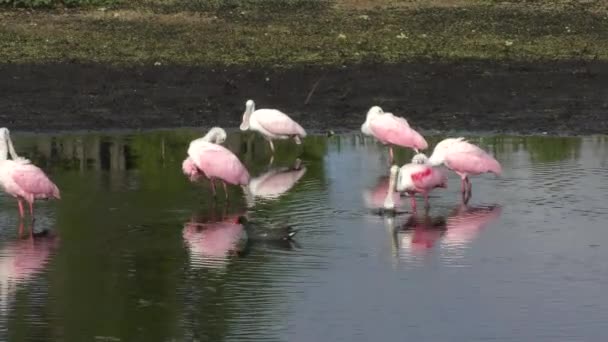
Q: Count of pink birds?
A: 6